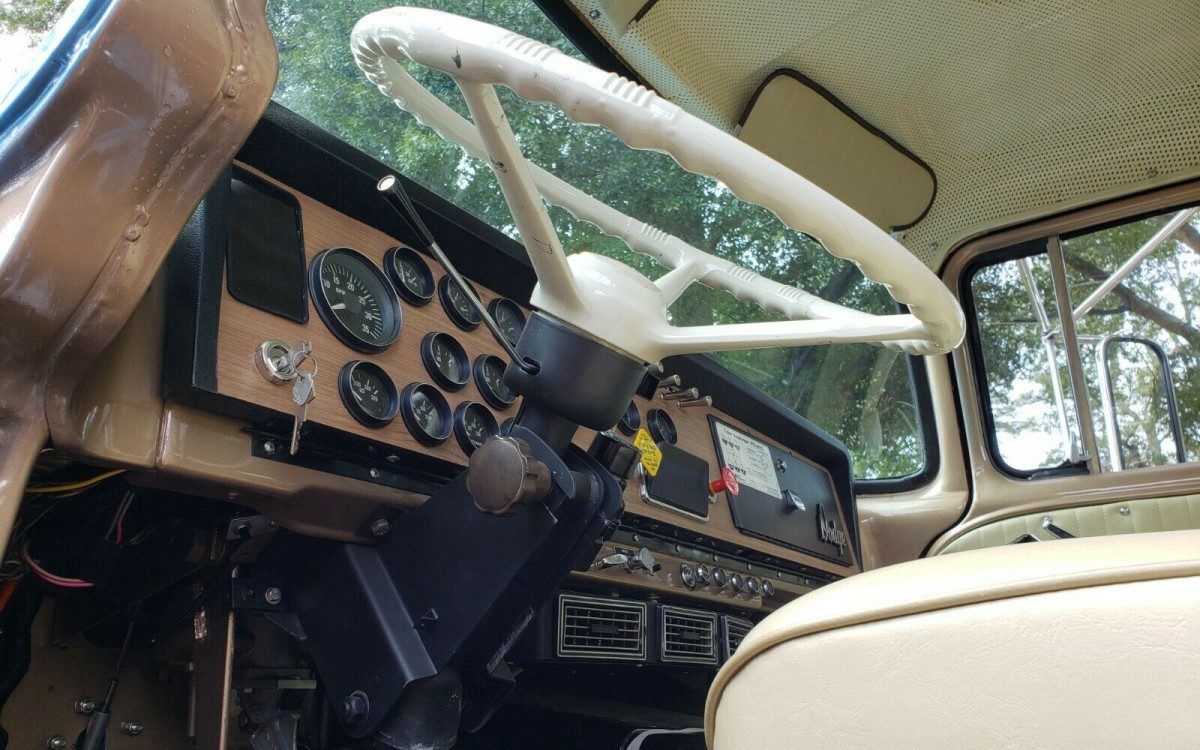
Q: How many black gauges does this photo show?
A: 11